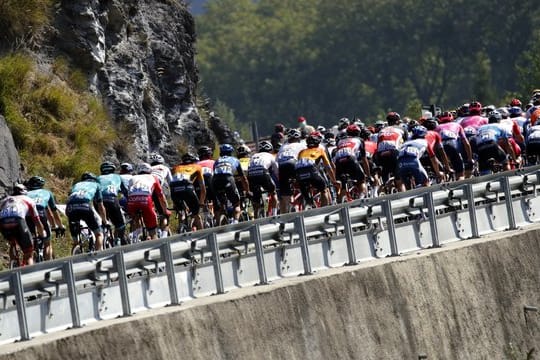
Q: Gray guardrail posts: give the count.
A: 12